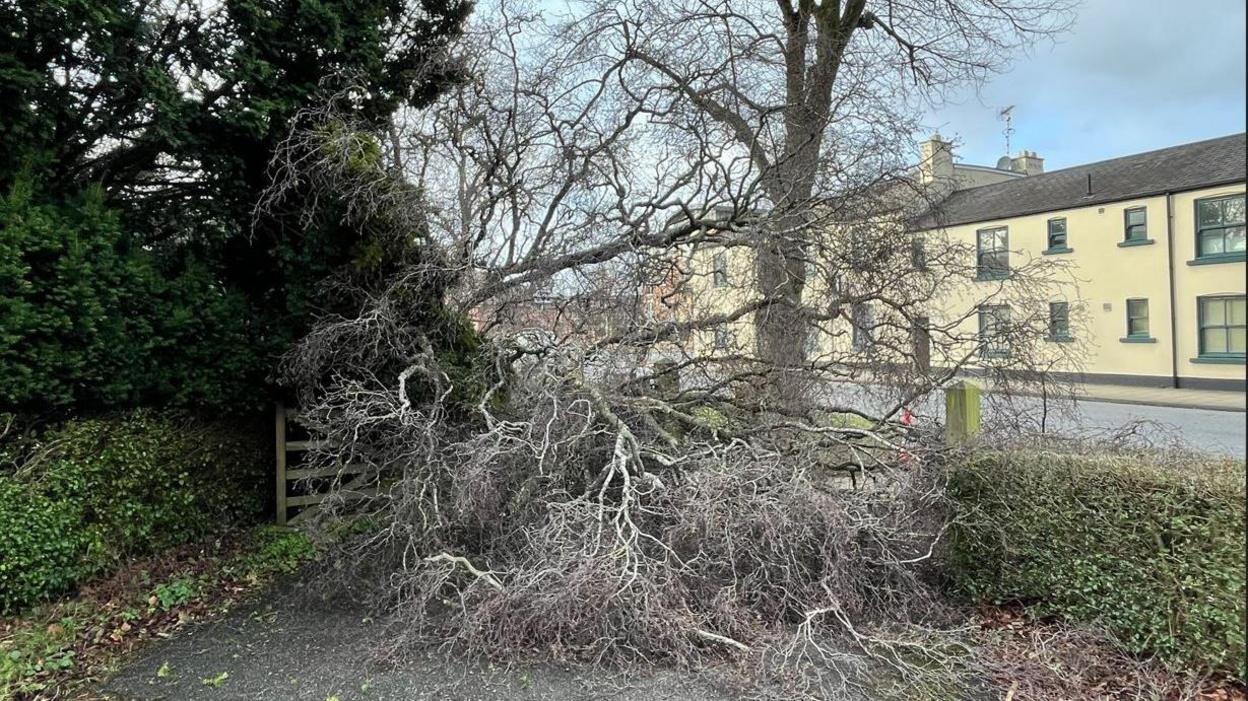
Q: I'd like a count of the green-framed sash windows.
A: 8